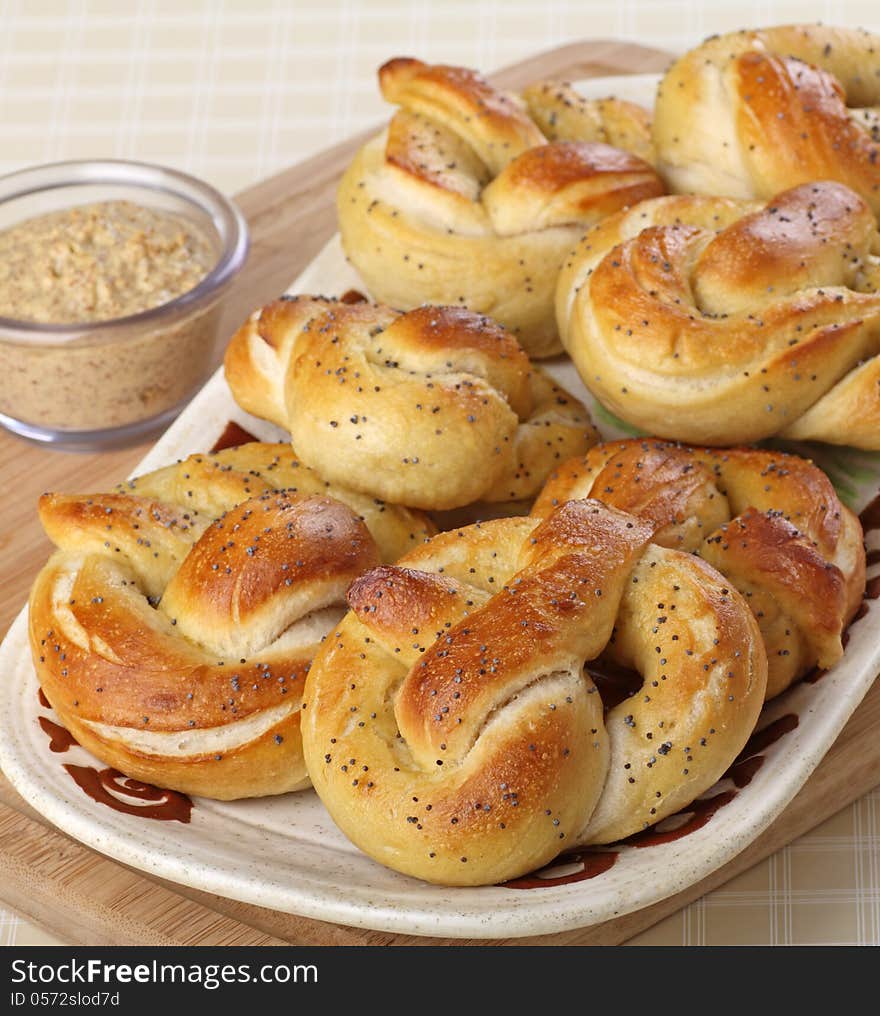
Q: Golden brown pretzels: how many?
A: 7